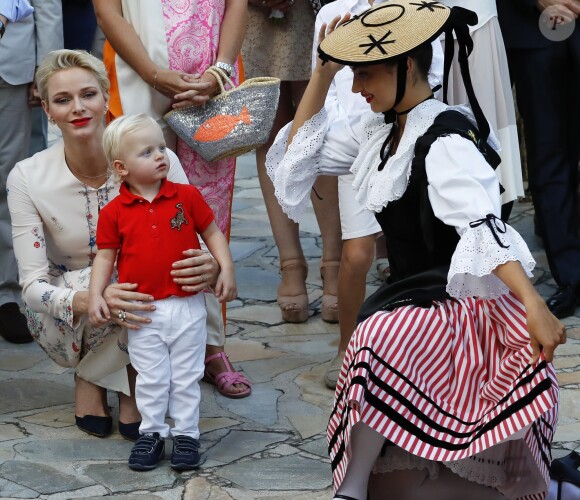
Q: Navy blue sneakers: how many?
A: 2